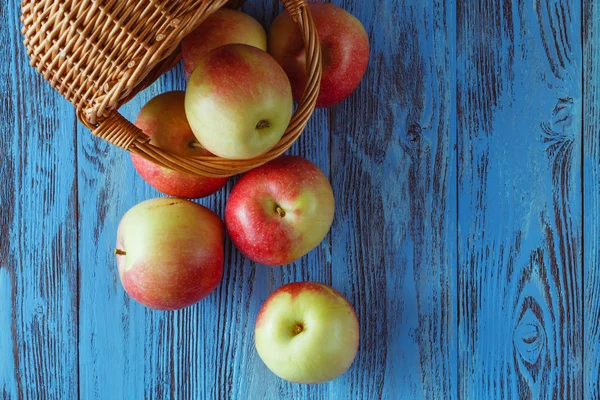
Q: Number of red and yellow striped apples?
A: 7